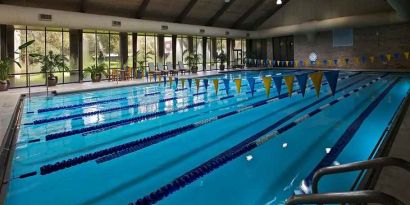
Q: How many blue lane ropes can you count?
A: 5